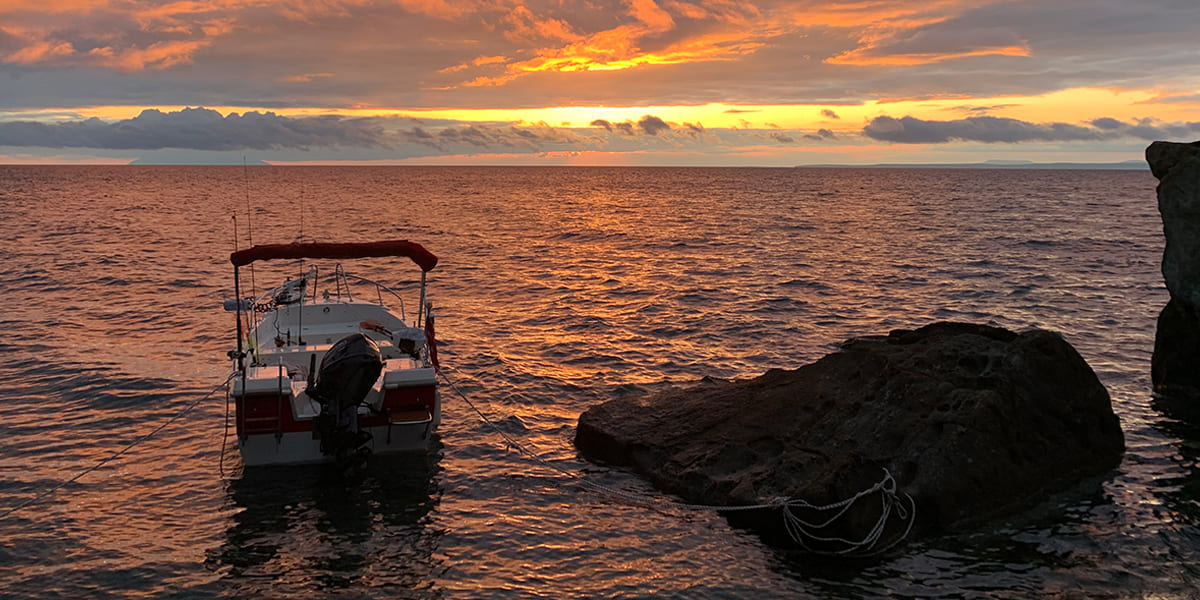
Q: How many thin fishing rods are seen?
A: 3